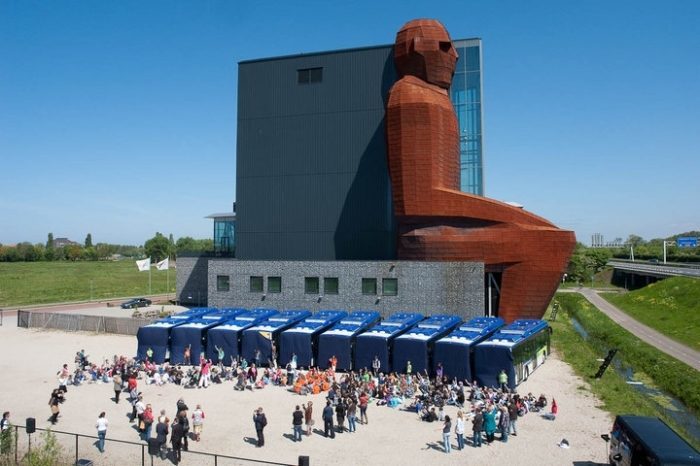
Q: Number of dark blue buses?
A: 10